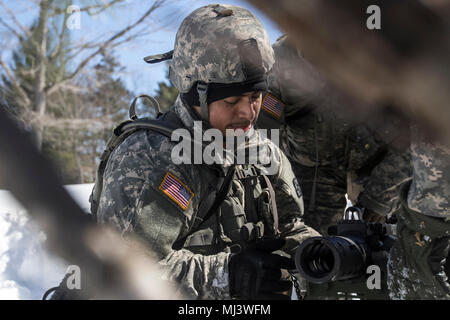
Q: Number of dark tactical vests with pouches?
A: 1